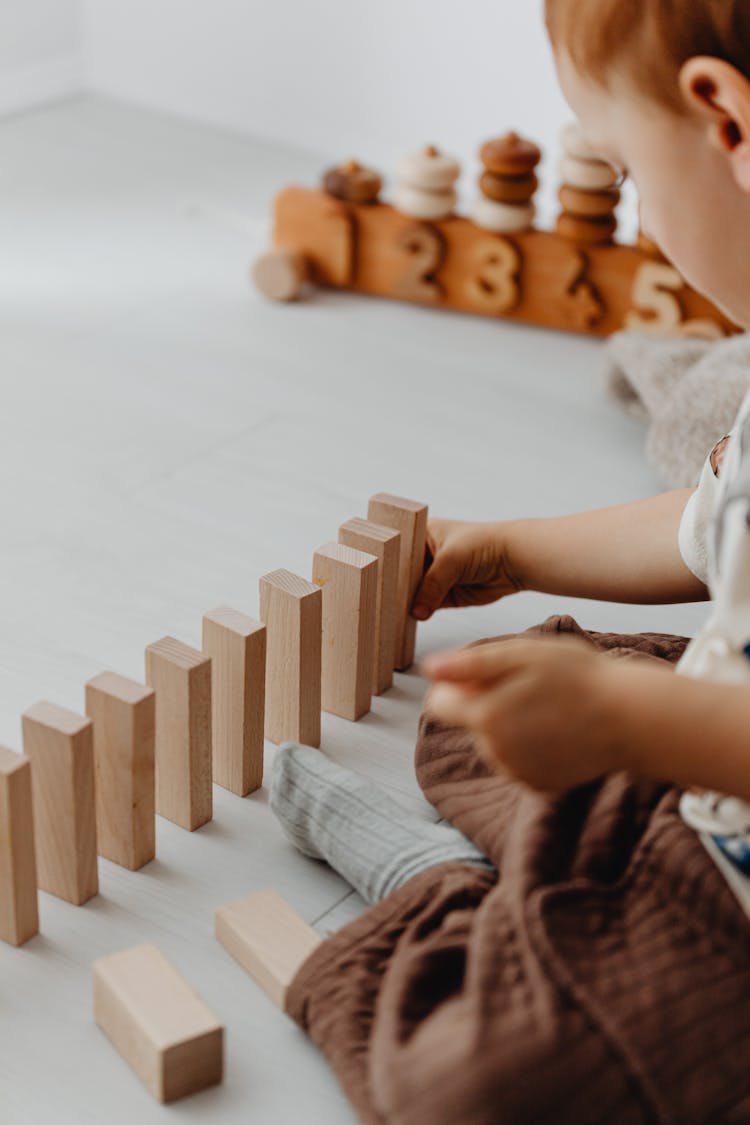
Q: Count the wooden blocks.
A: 11